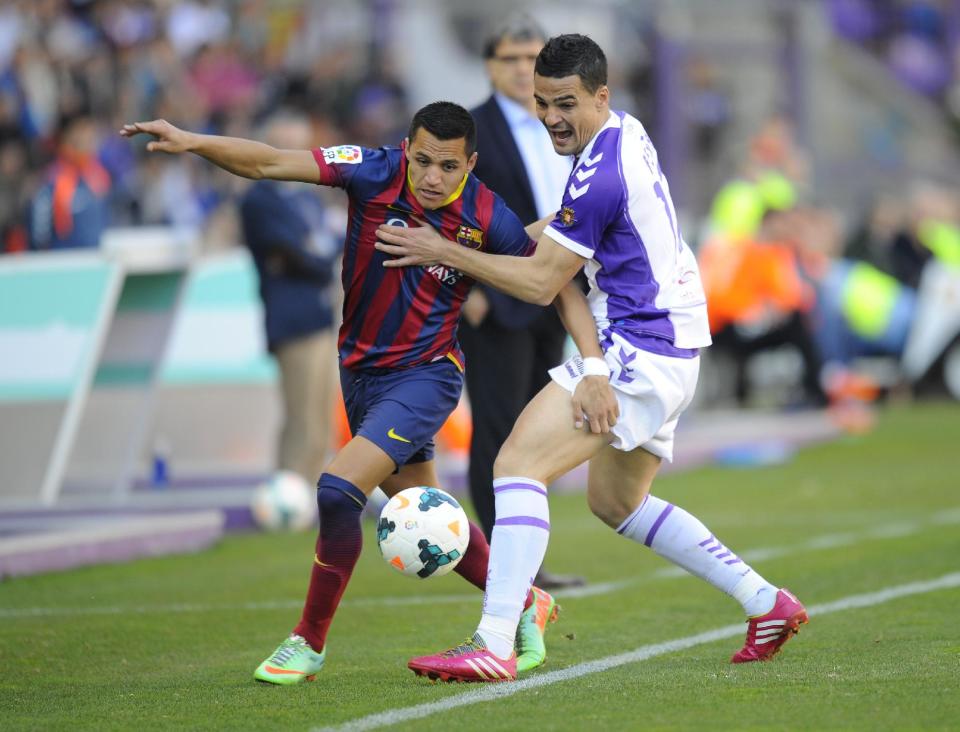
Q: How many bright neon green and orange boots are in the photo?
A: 2